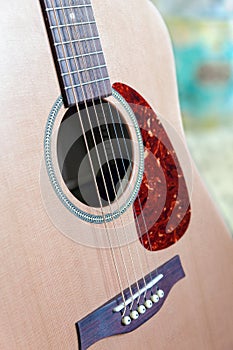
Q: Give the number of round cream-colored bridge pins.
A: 6